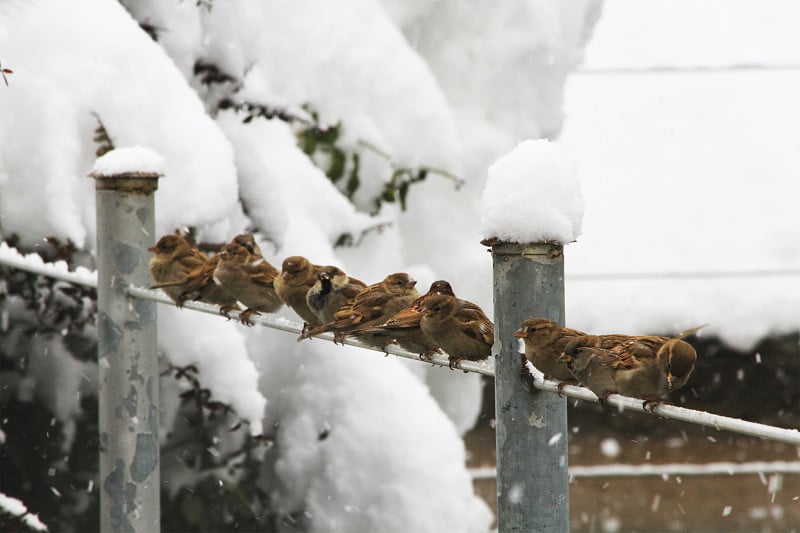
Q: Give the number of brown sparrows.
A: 11